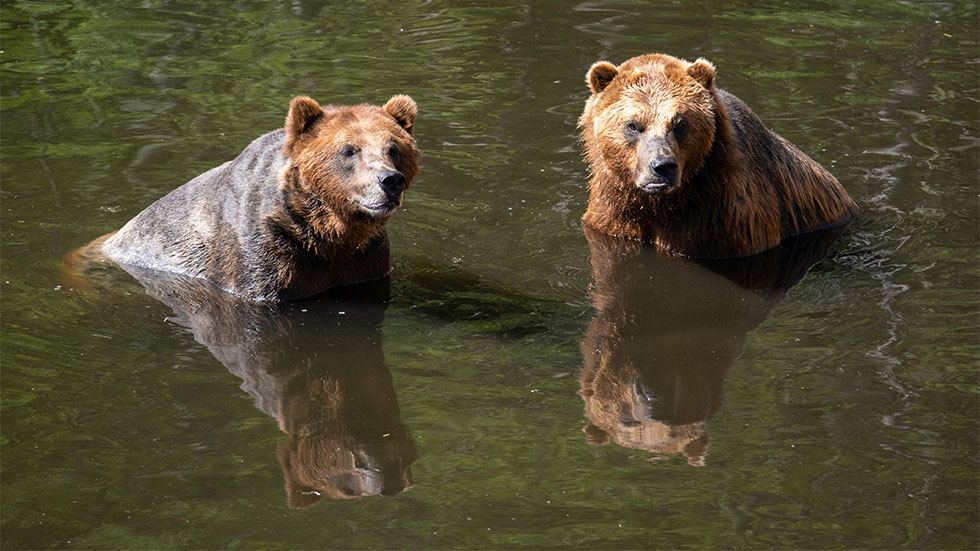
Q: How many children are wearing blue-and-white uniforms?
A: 0